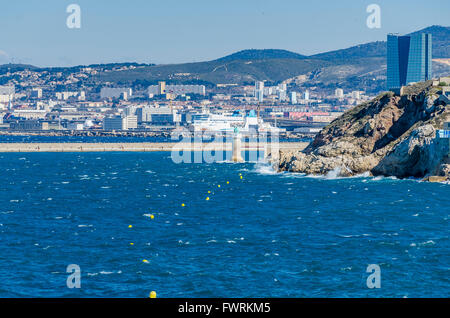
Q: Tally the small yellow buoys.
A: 12